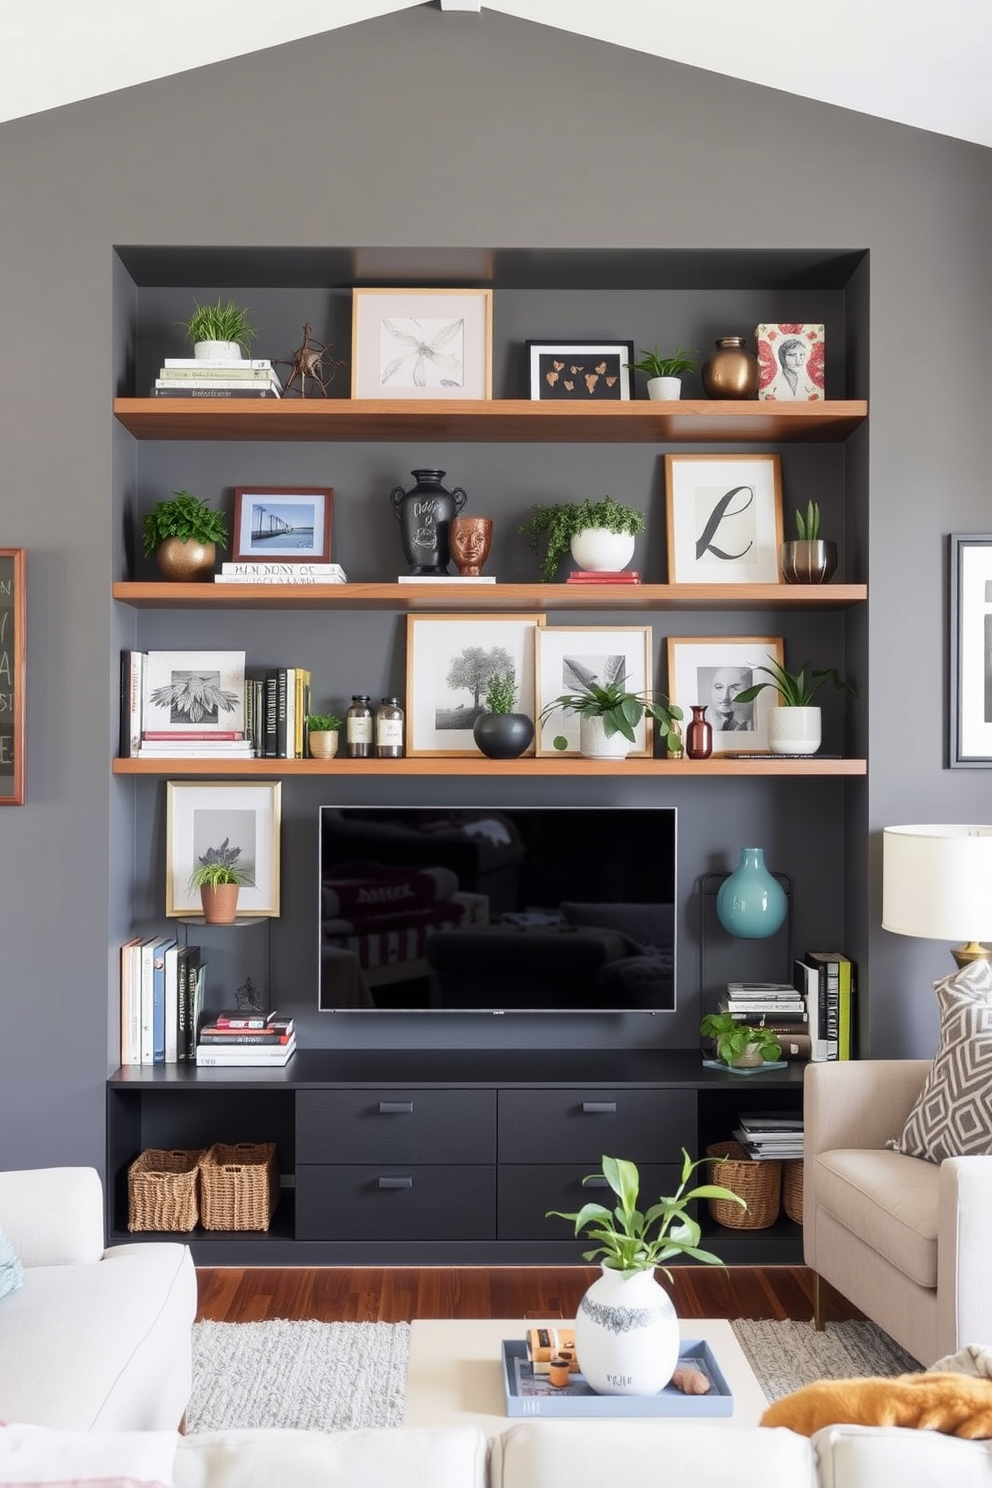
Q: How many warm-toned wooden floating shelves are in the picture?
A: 3